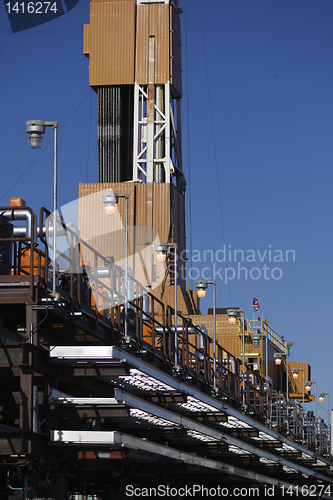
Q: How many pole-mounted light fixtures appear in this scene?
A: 10